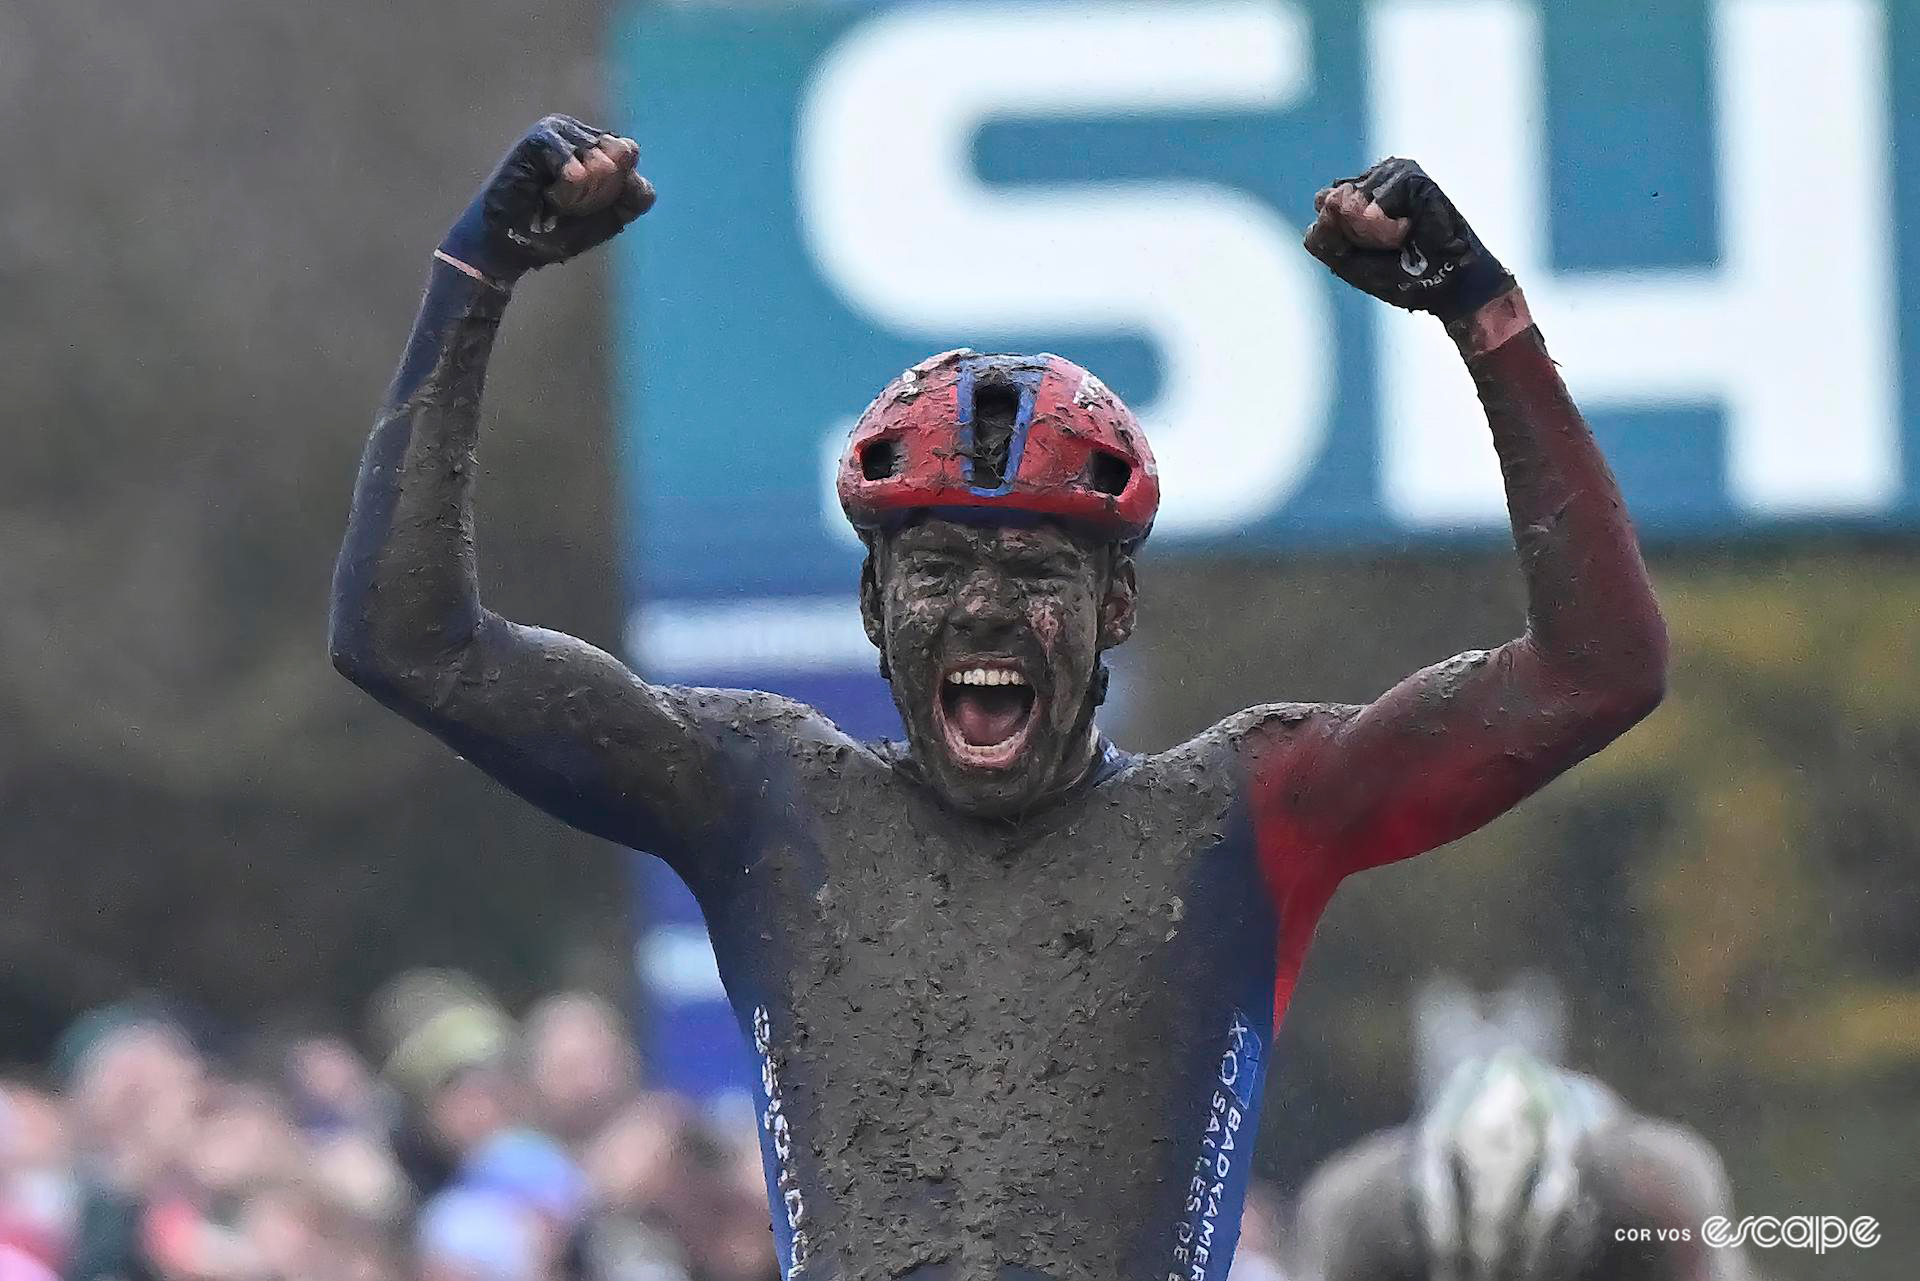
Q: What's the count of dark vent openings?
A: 3